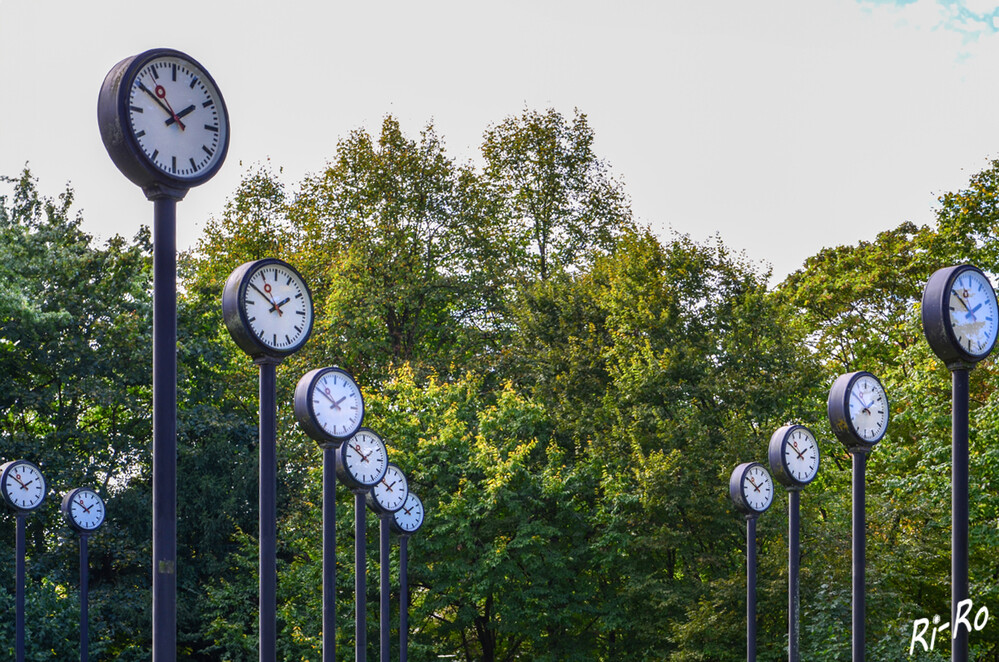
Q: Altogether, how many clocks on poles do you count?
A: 12